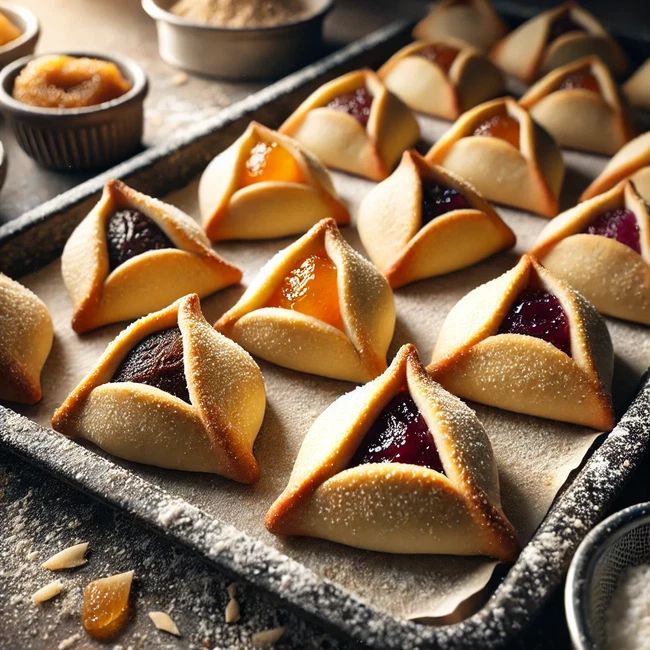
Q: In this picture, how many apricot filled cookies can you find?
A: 5